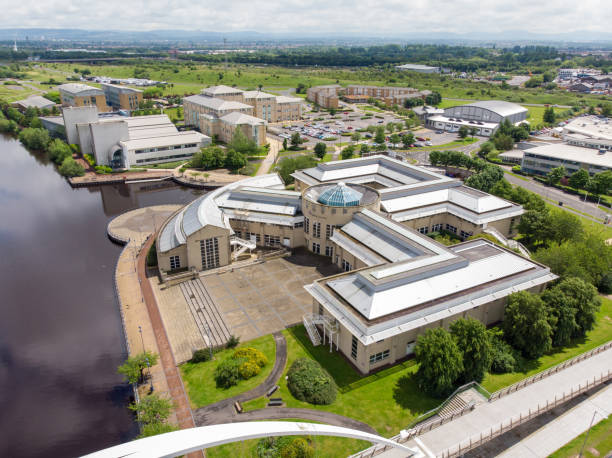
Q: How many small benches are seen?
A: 3